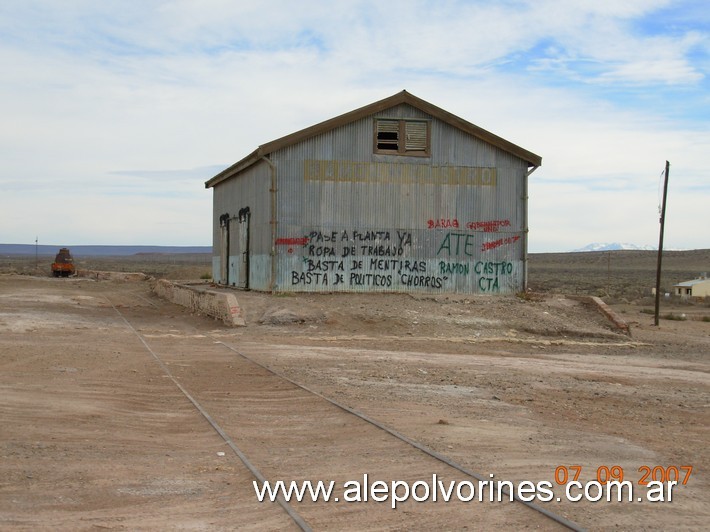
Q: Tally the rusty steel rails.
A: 2